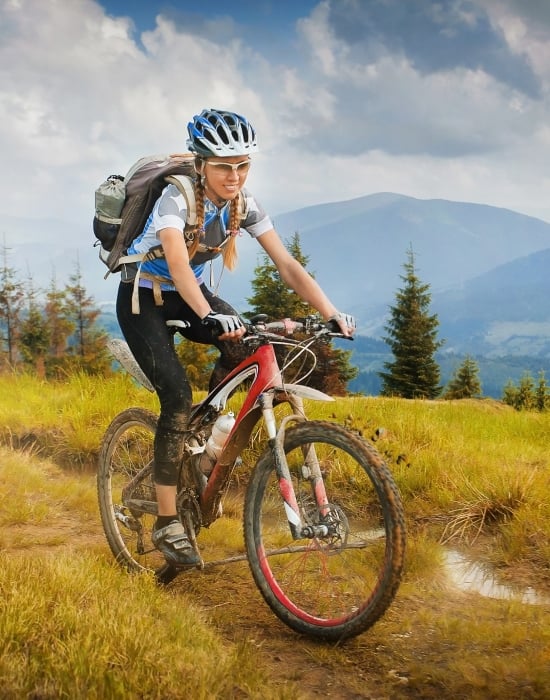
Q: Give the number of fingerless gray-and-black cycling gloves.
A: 2